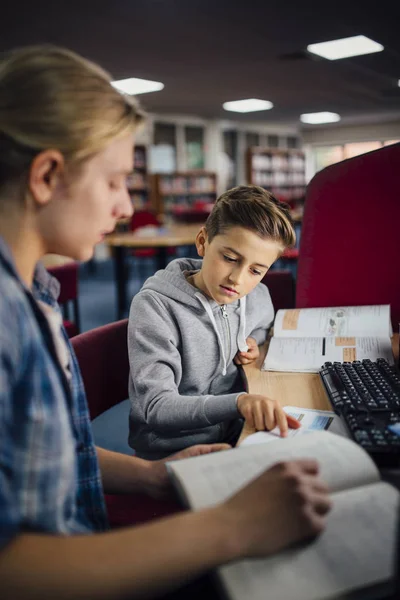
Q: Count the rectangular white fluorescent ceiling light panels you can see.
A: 4